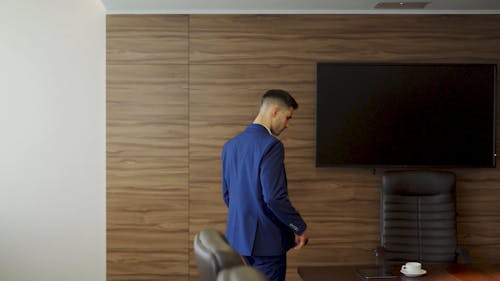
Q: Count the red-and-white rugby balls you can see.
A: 0